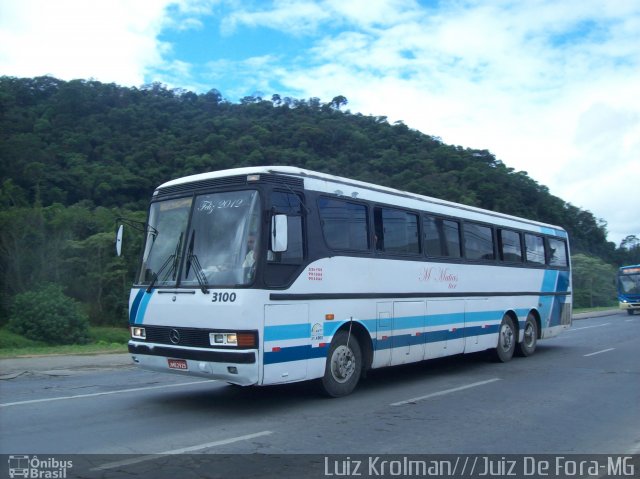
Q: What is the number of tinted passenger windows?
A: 7